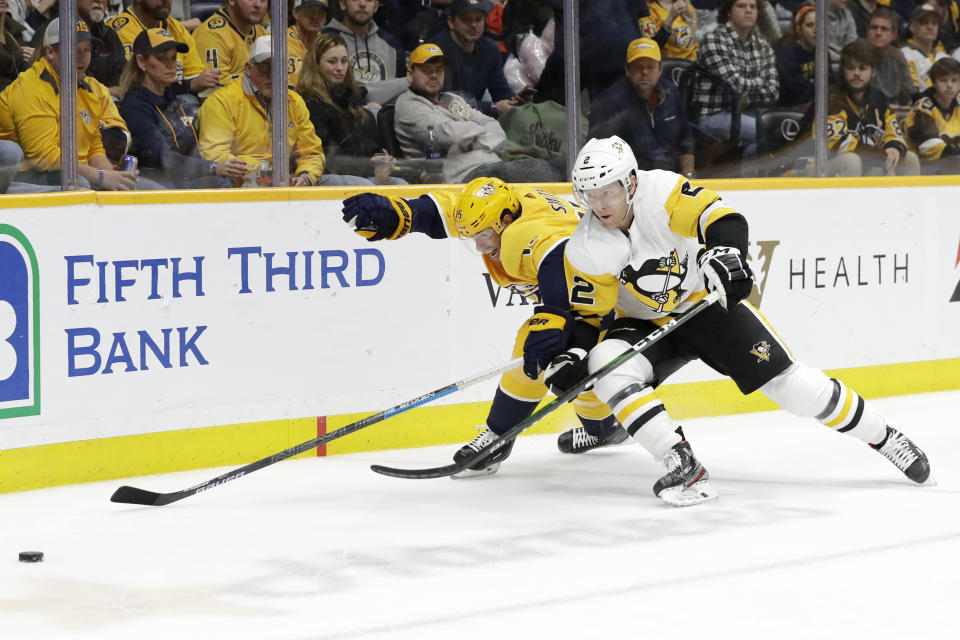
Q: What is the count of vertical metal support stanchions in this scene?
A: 4